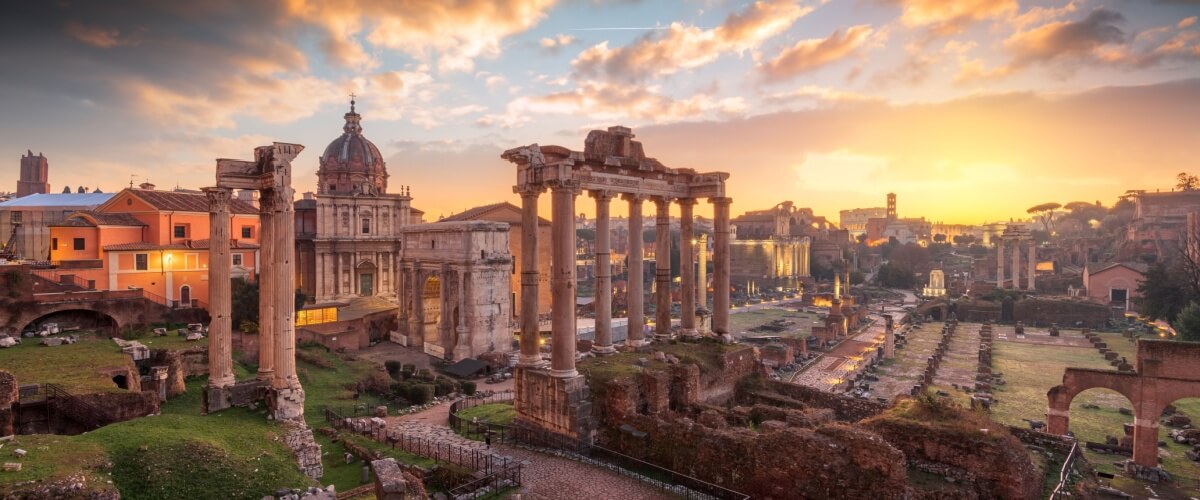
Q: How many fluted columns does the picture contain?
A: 3